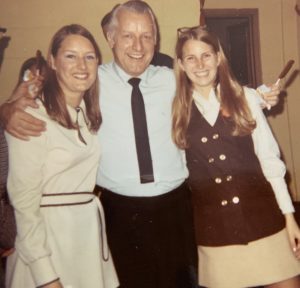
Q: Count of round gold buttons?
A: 8